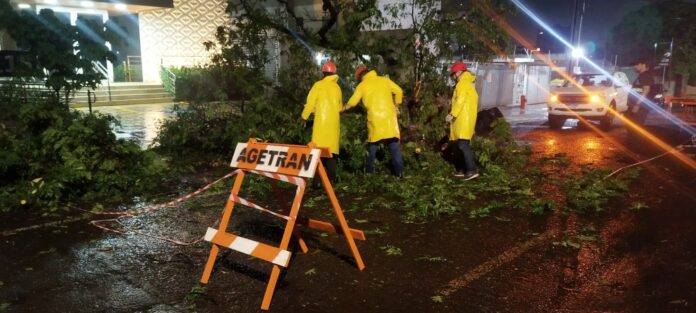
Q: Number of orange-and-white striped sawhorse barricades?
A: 1